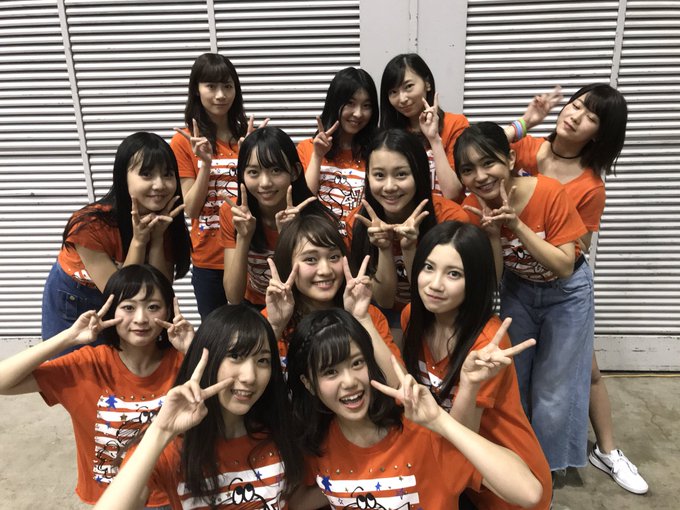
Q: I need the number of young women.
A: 13